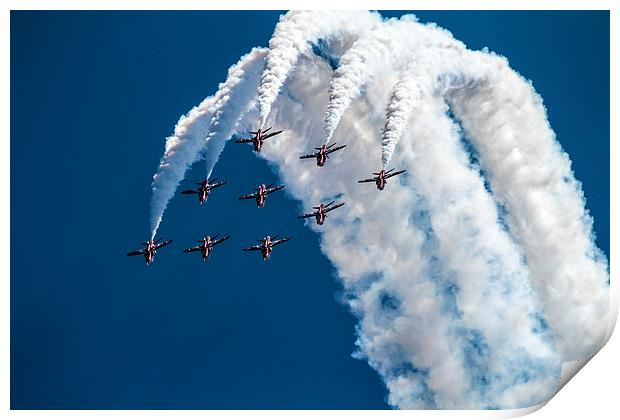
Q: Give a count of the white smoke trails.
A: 5